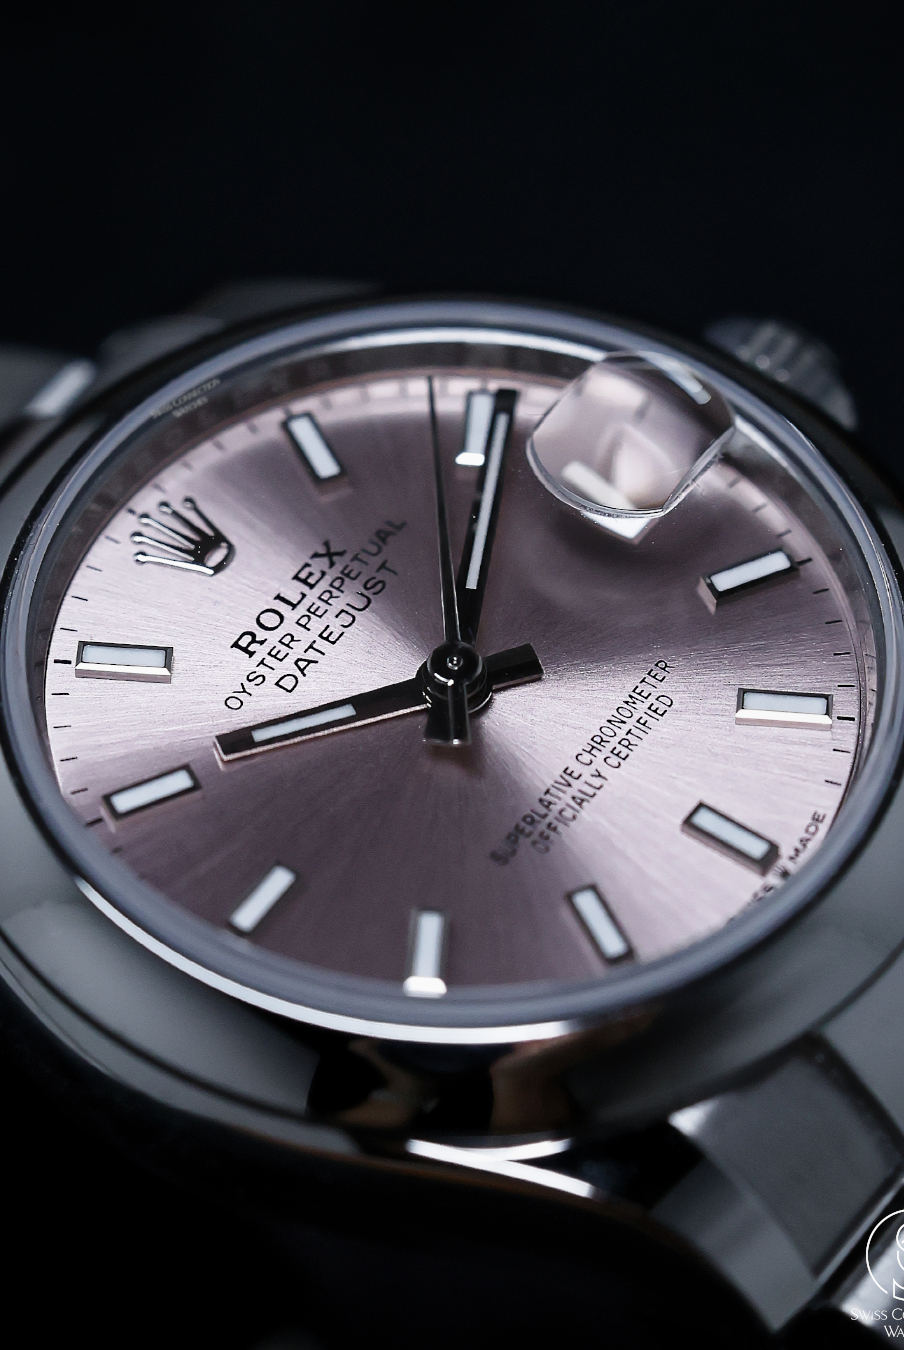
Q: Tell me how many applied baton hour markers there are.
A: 10